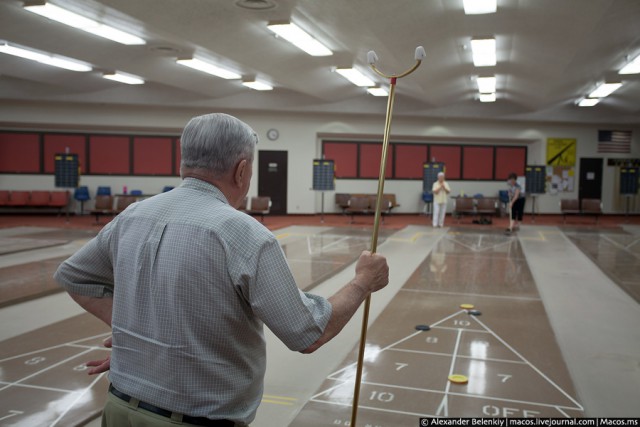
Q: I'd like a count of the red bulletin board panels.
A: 11